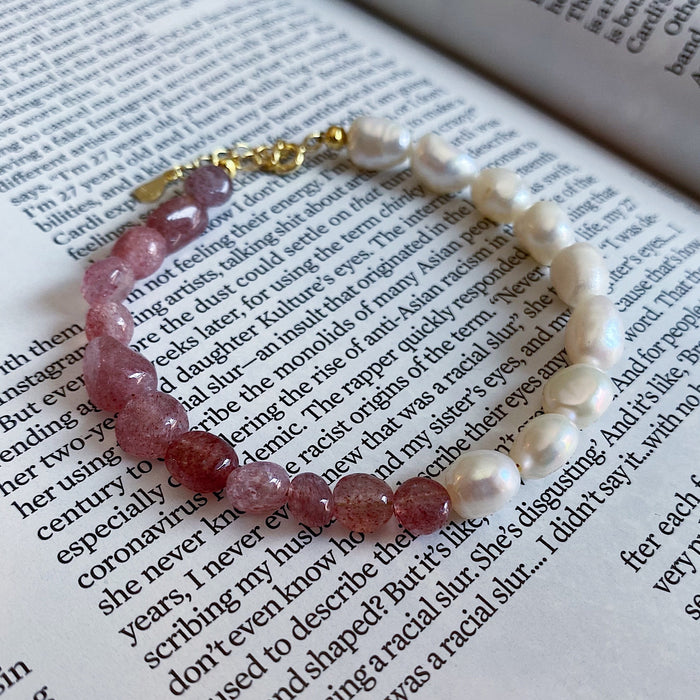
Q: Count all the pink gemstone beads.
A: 12